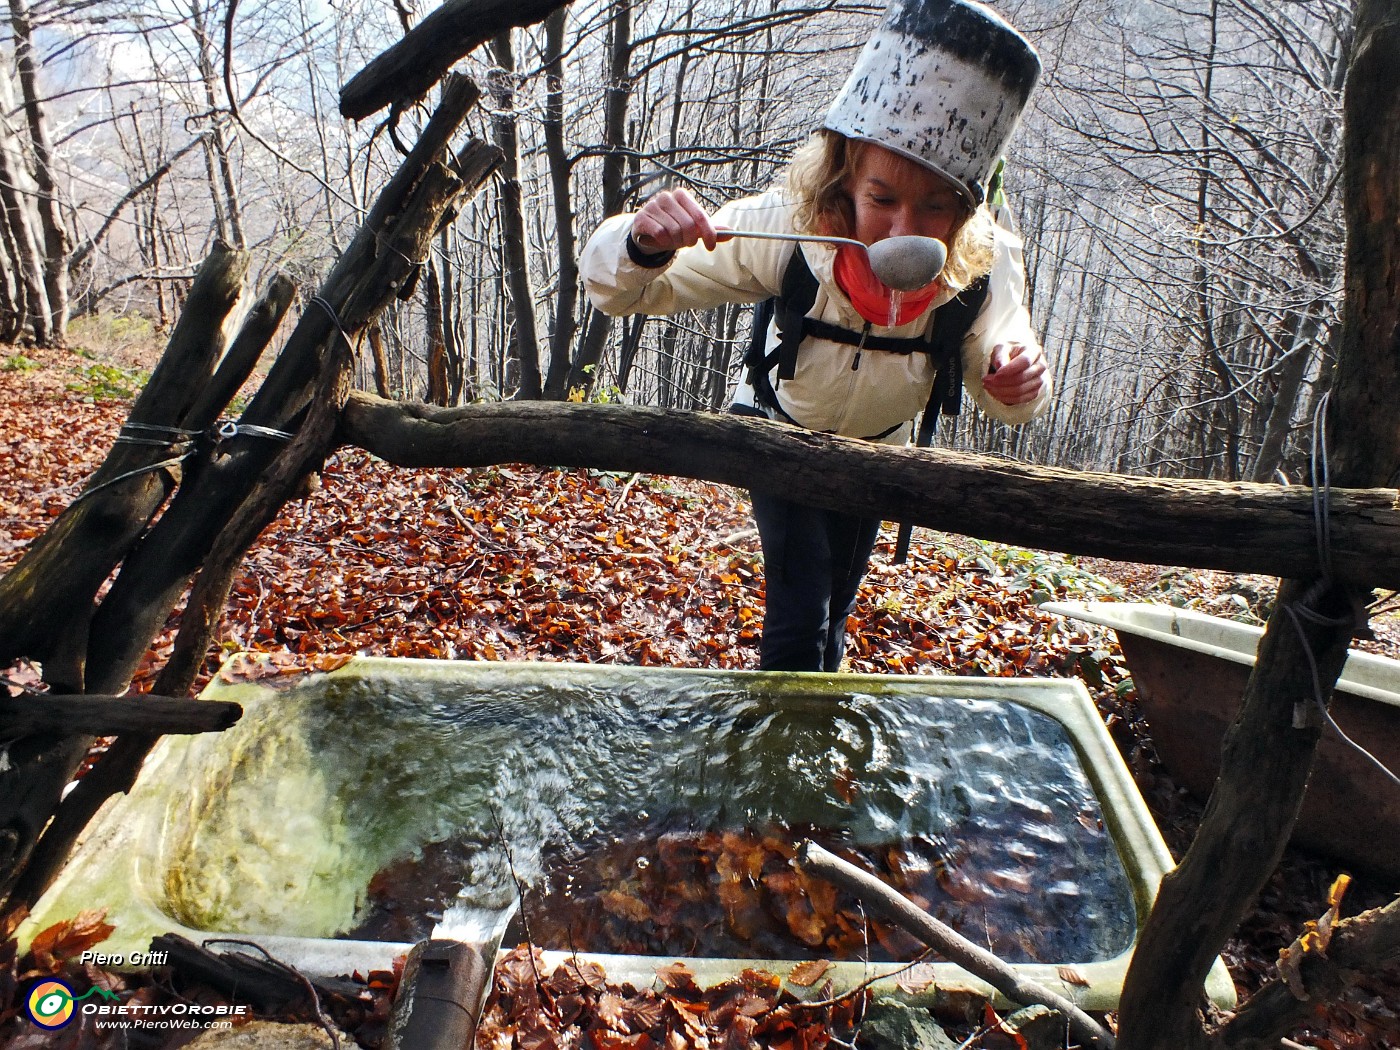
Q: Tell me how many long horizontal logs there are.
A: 1